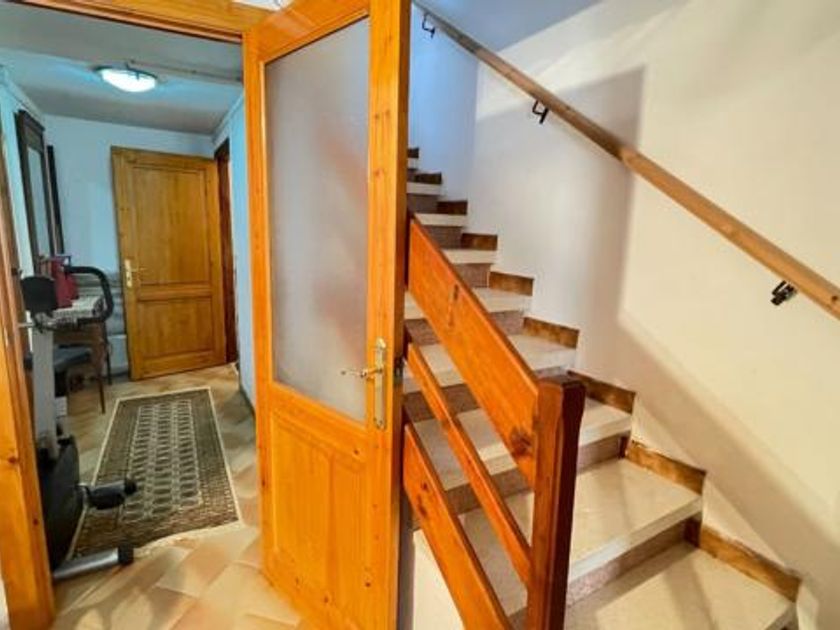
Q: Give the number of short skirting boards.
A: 9